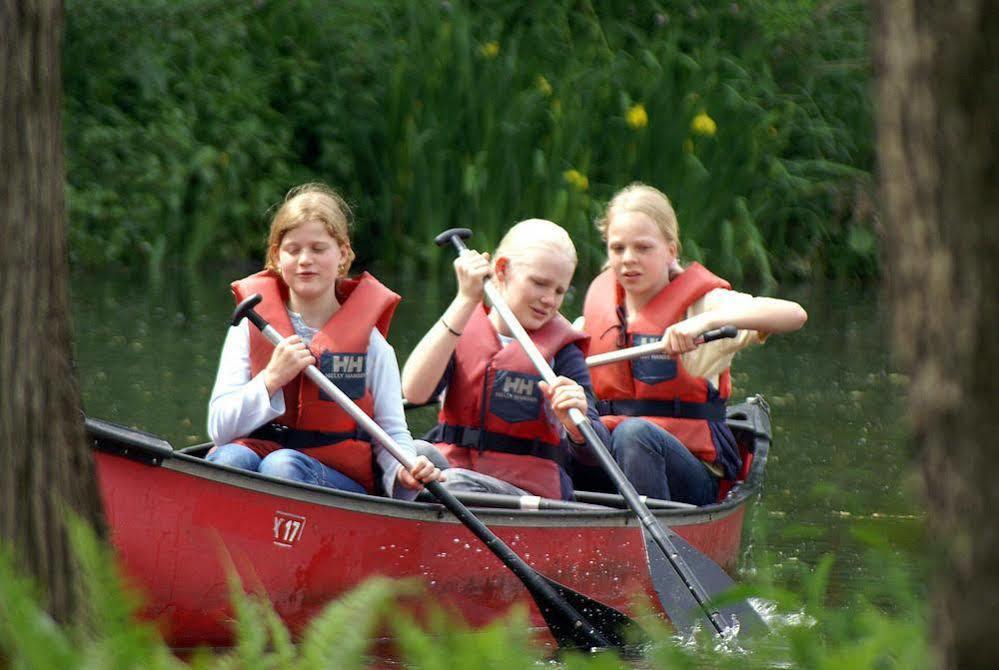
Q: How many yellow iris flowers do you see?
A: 5